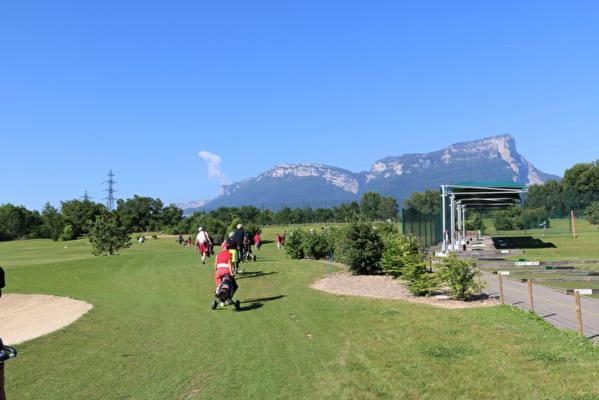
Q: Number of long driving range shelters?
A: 1